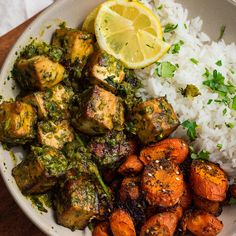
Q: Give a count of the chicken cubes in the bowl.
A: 11